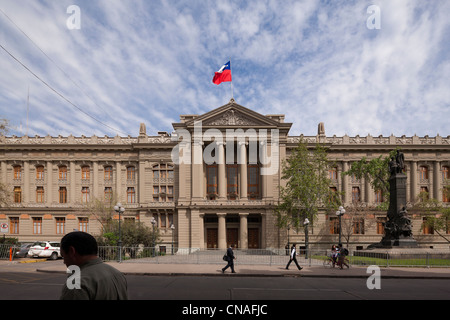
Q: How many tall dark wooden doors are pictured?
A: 3